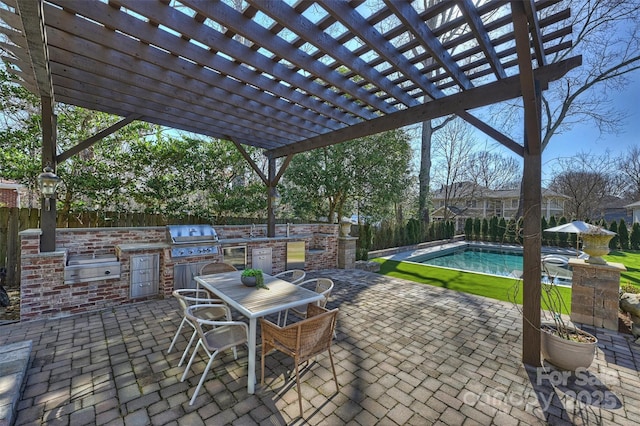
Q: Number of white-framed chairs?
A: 4